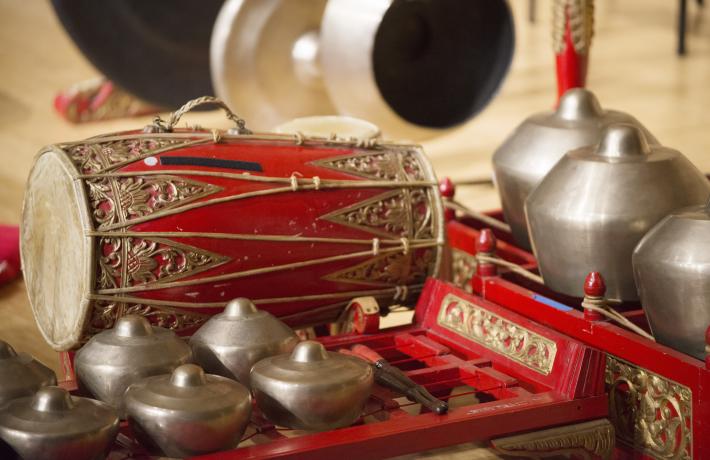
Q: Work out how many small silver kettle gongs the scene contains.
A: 6